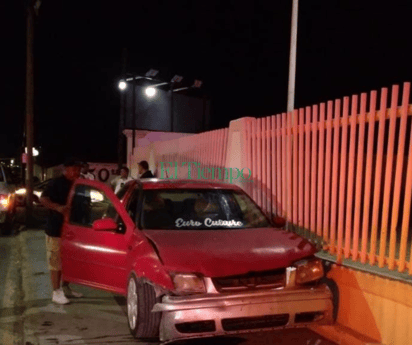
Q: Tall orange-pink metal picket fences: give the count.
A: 1